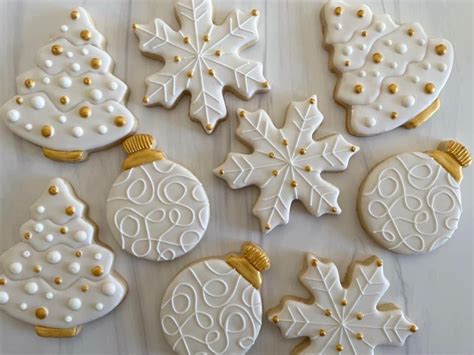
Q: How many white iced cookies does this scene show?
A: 9